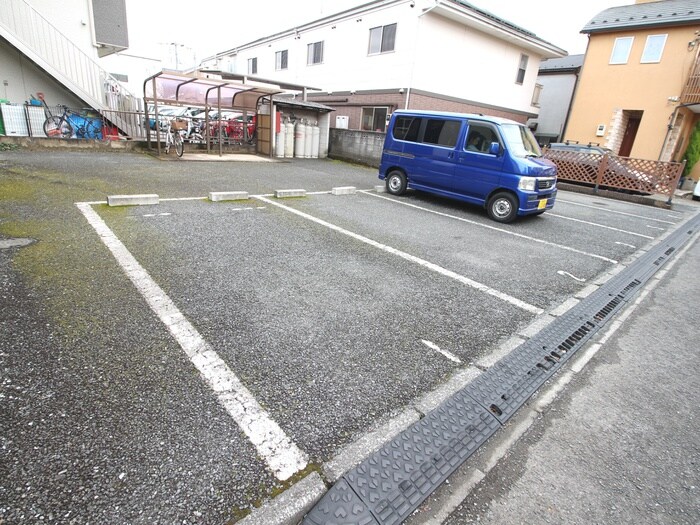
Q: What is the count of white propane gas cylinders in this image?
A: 5